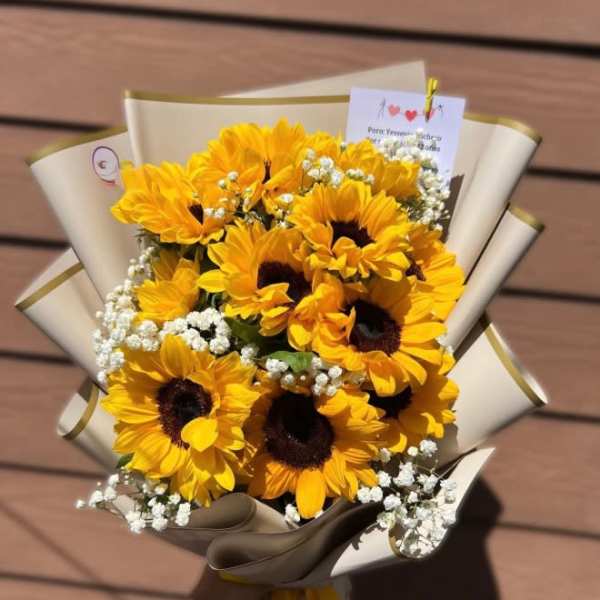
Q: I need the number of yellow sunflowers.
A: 11